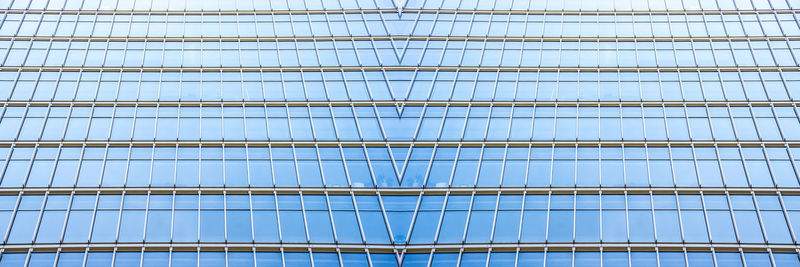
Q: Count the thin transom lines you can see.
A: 6